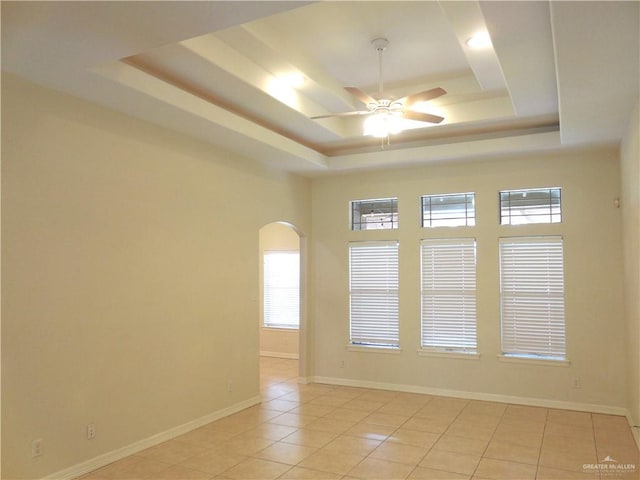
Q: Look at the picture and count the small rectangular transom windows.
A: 3